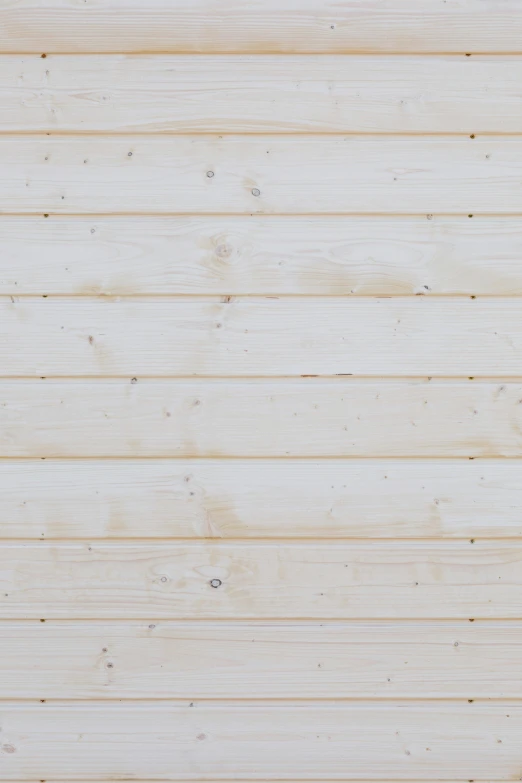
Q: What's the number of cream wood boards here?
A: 10